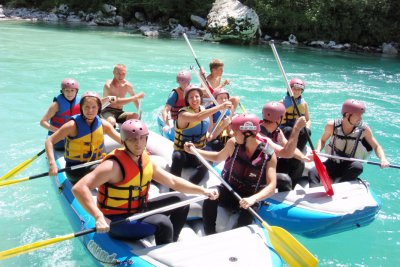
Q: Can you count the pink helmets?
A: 10